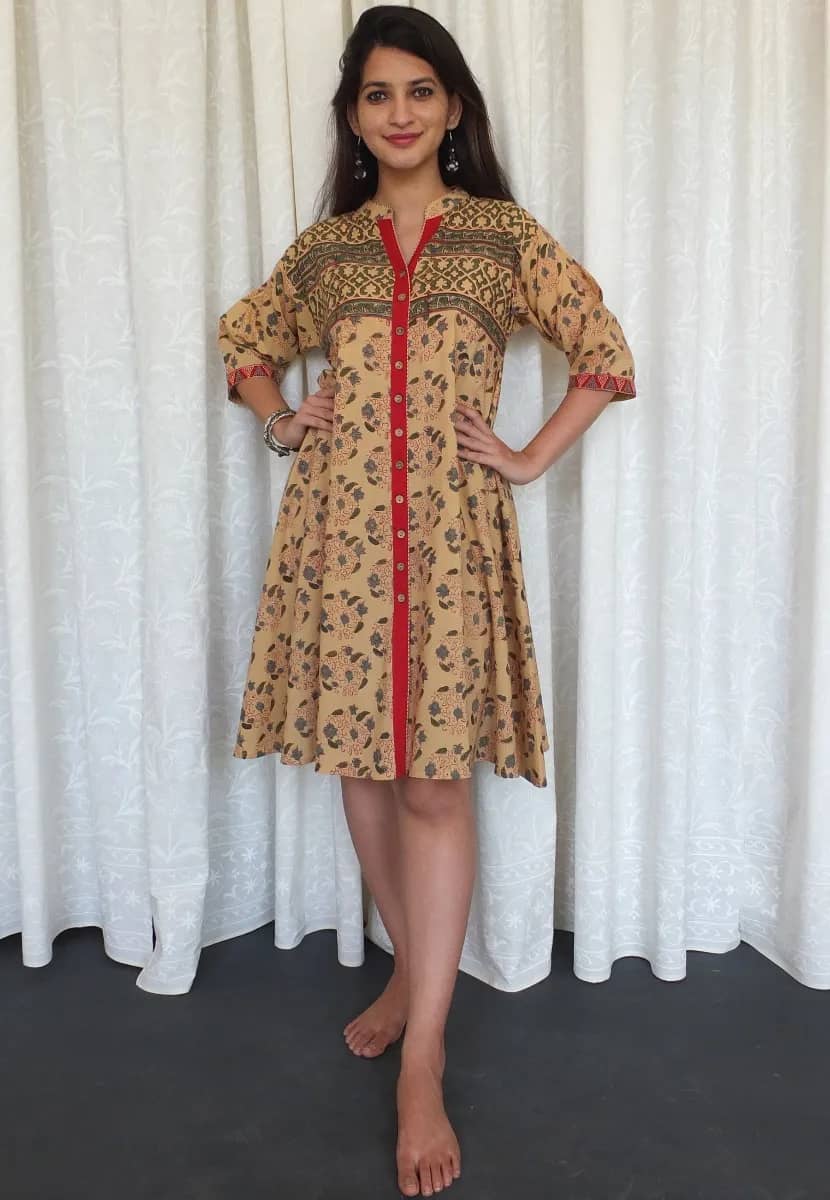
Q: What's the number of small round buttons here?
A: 11